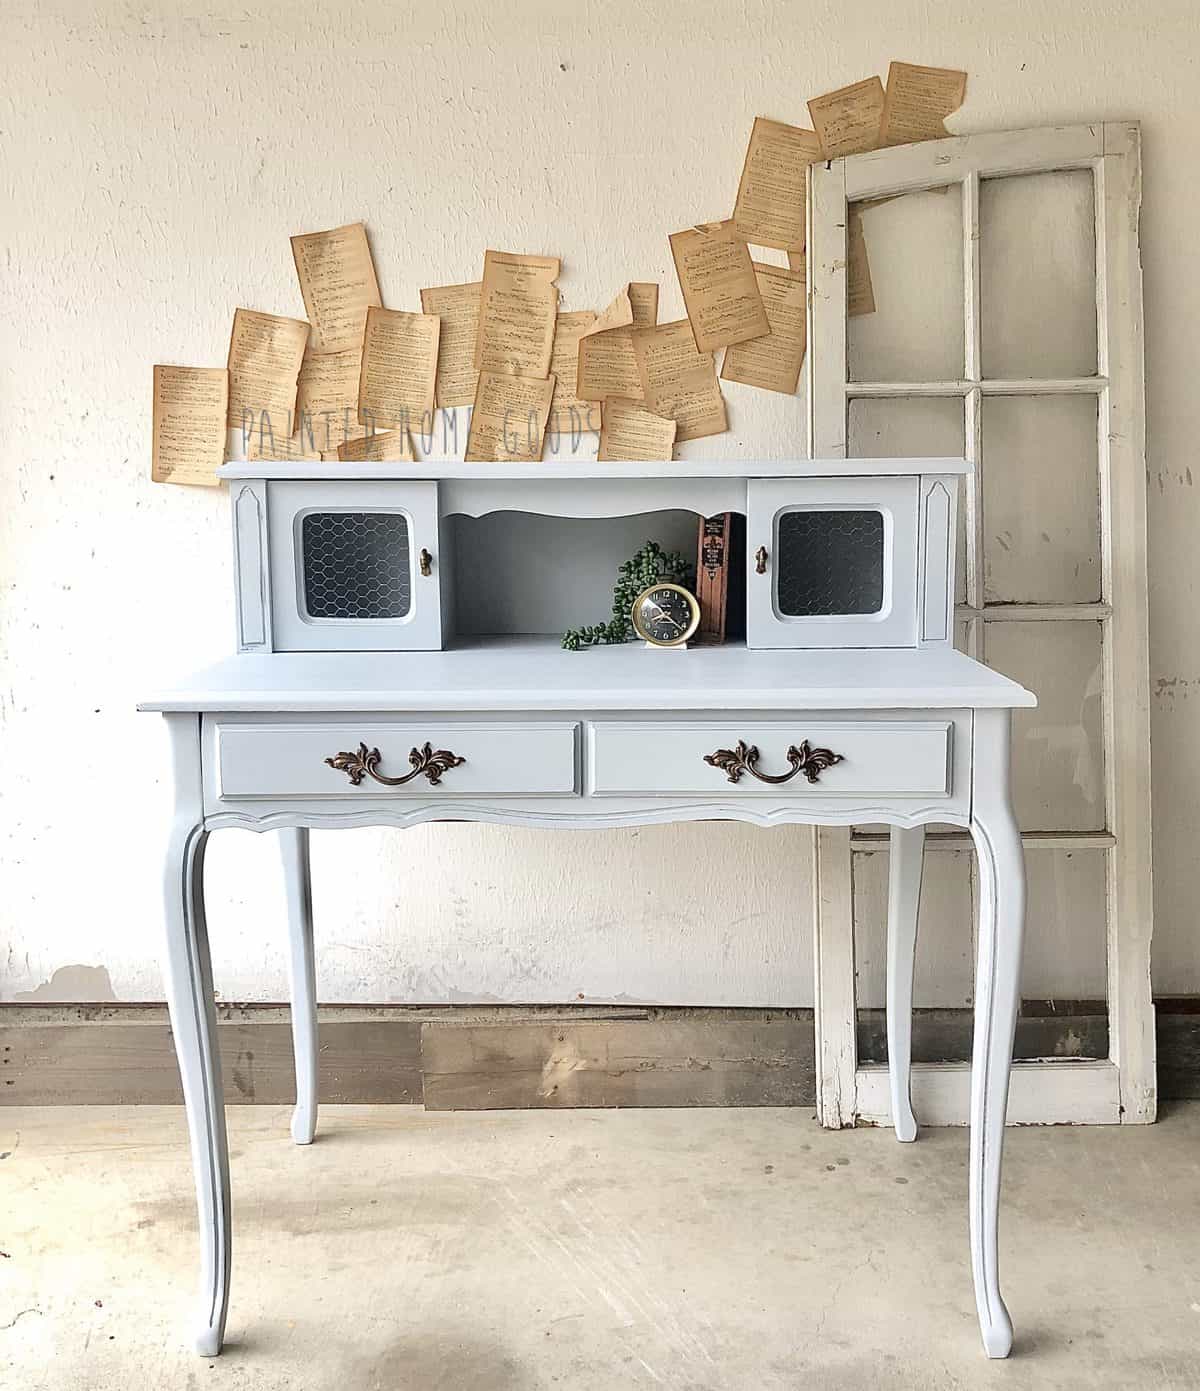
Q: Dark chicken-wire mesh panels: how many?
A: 2